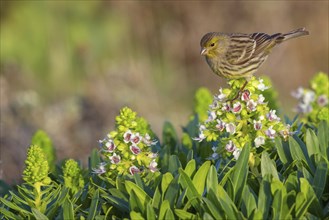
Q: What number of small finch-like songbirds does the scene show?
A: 1